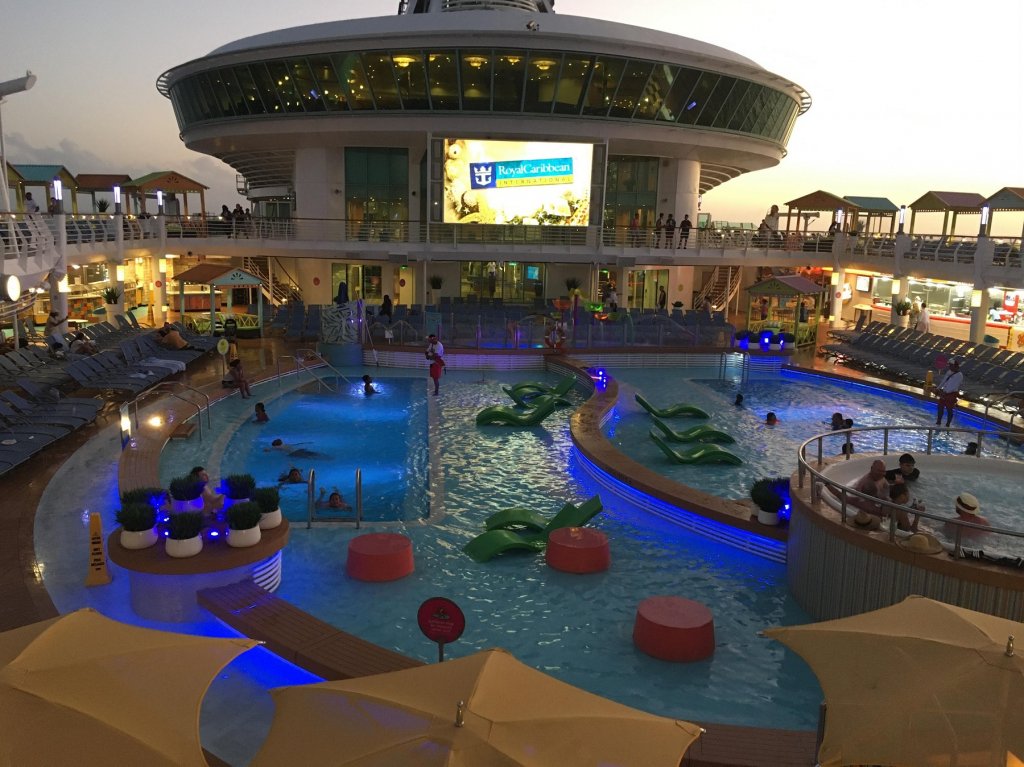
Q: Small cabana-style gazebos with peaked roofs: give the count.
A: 10